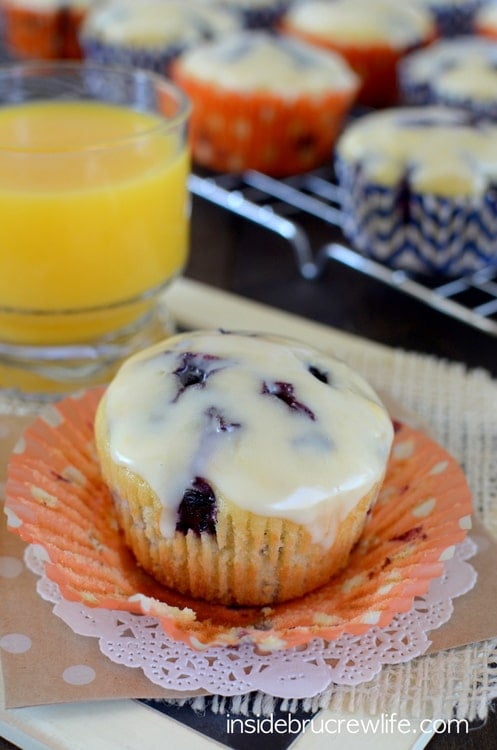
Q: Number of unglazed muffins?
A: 0